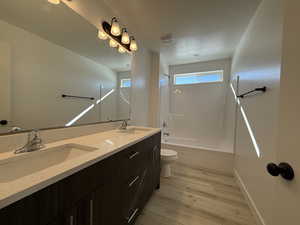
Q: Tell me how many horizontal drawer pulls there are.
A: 3